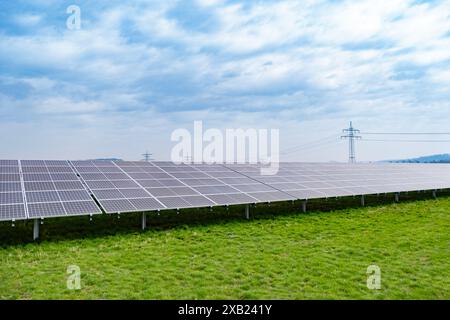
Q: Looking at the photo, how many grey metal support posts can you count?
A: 7